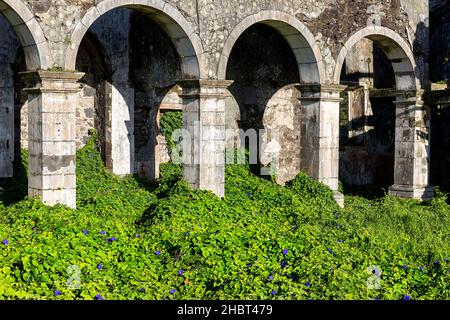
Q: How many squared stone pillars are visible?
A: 4